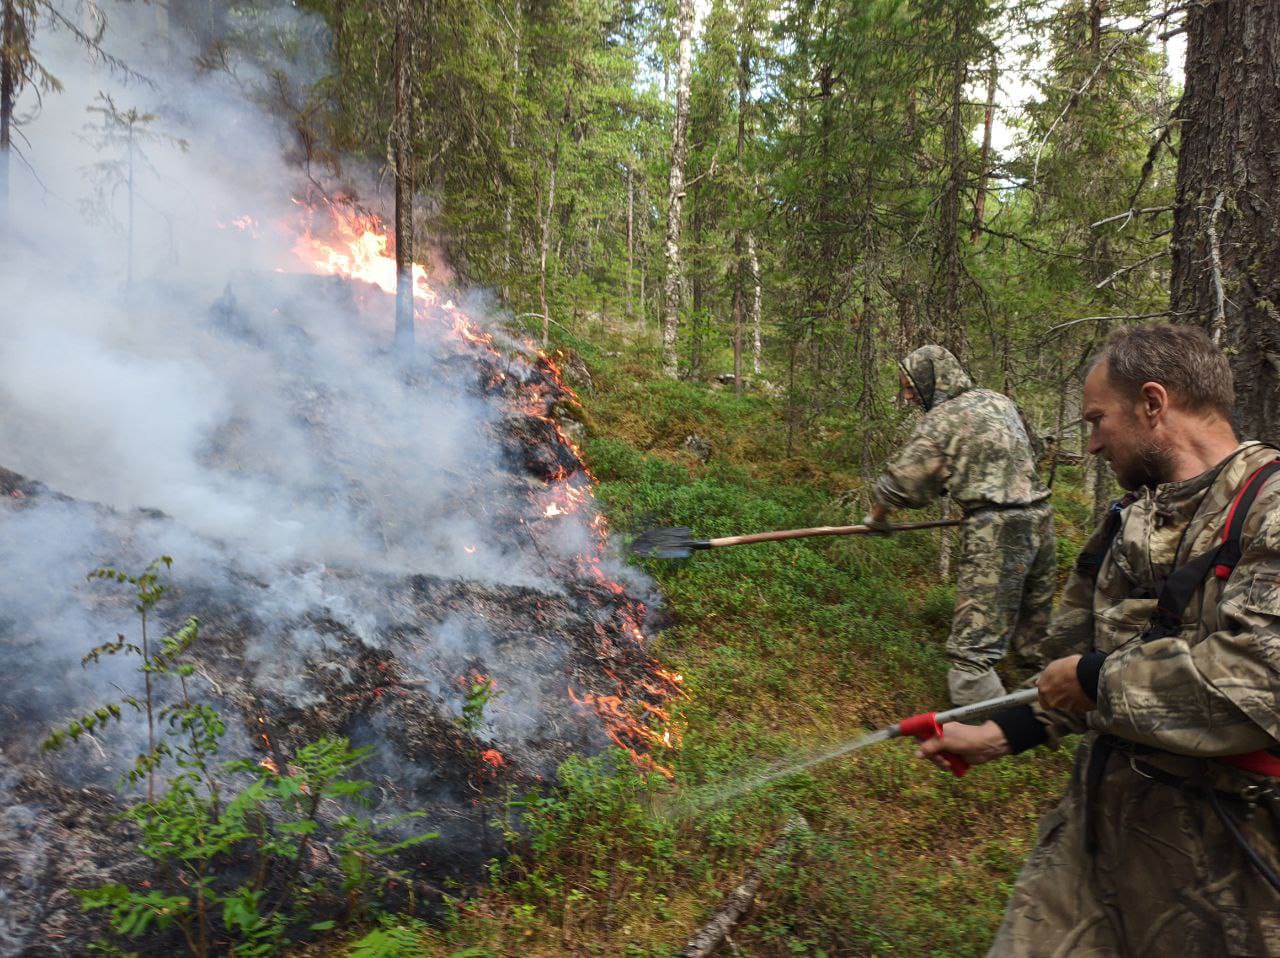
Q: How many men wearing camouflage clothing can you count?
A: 2